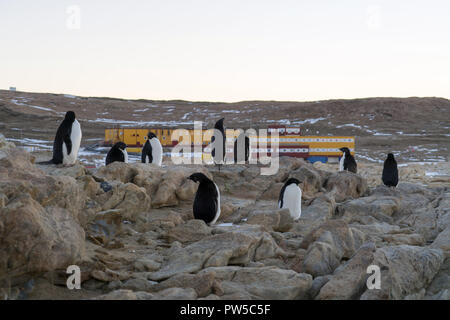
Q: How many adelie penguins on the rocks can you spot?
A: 9